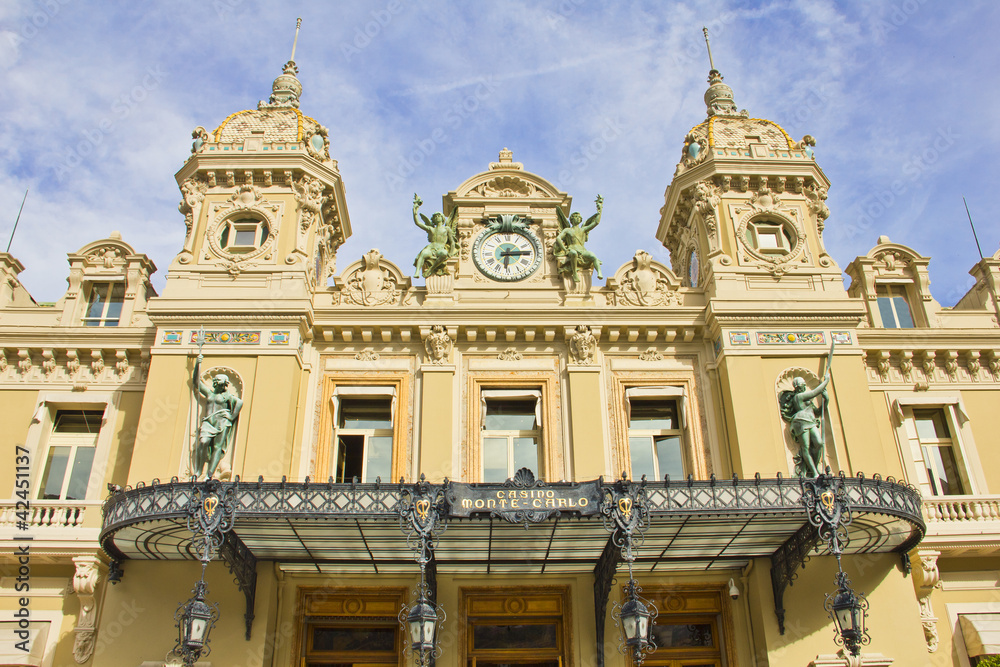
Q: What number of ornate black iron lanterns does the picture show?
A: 4